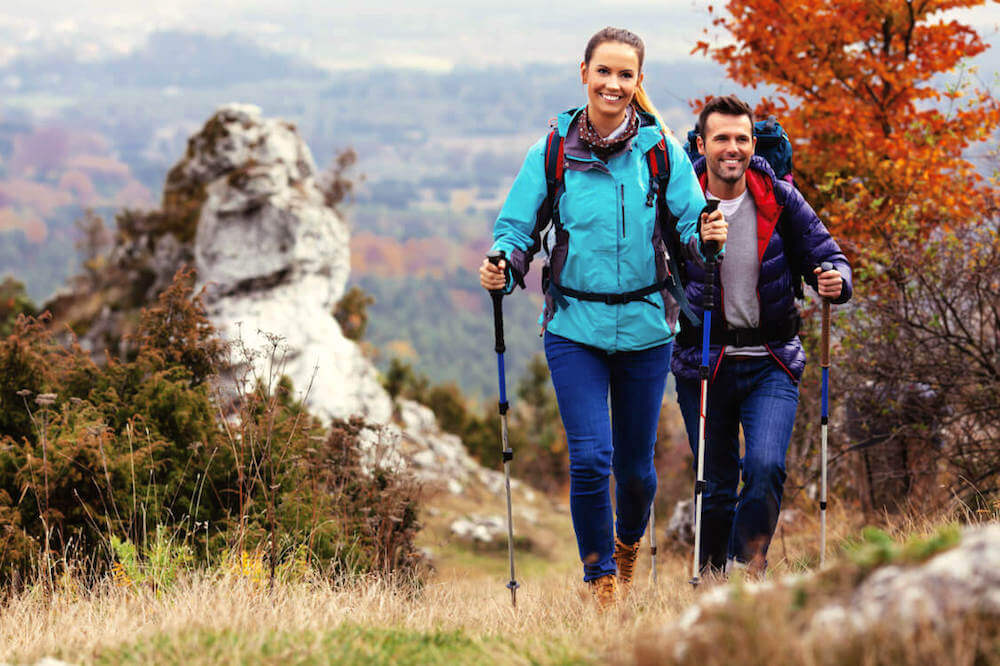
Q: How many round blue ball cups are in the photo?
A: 0